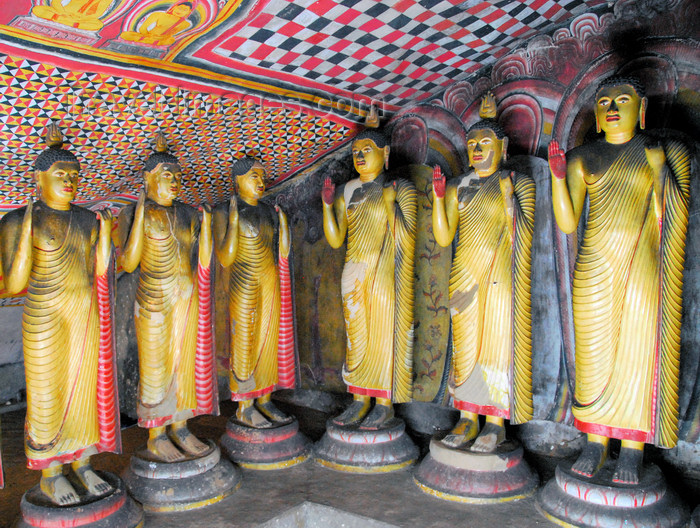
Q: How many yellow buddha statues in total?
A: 6